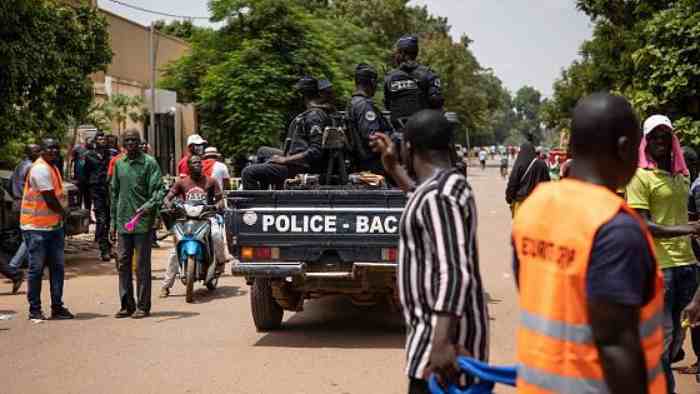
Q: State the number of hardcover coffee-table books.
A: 0